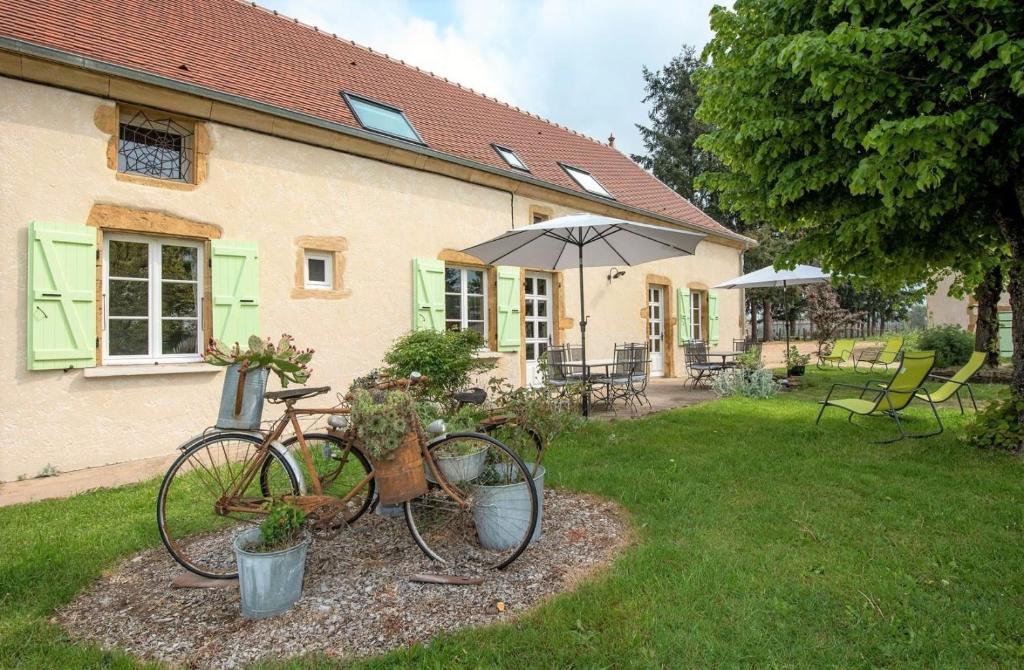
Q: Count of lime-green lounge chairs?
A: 4